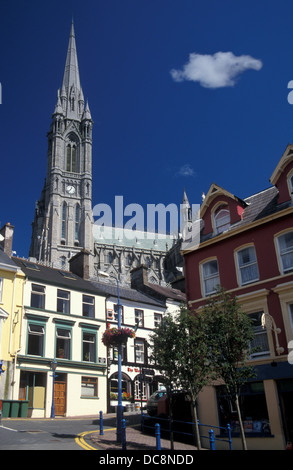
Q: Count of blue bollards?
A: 4